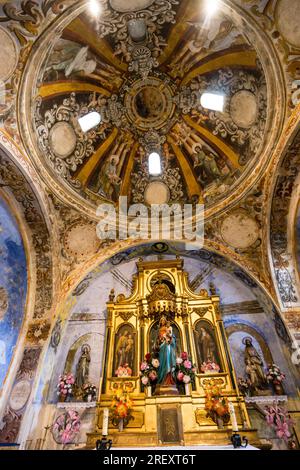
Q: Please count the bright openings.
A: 3